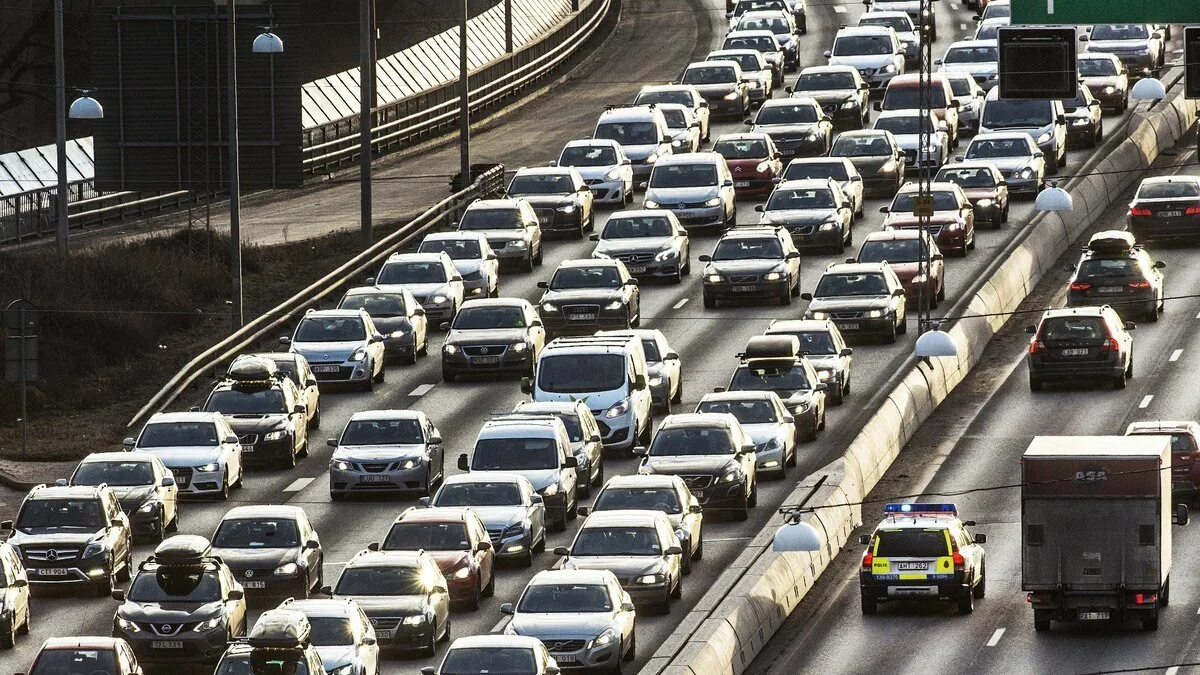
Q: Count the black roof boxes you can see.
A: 5